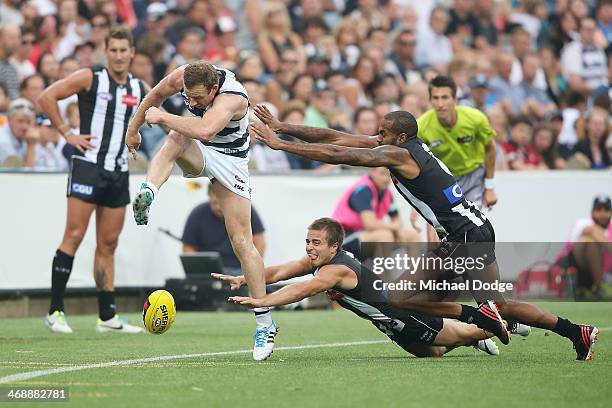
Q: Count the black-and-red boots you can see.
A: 2